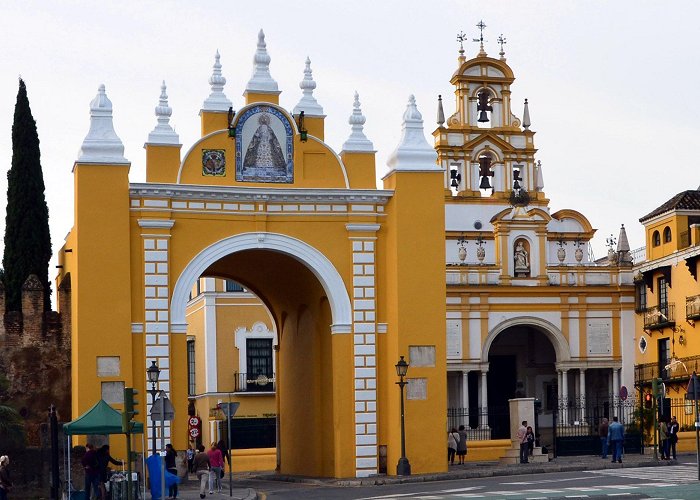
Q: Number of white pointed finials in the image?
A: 7